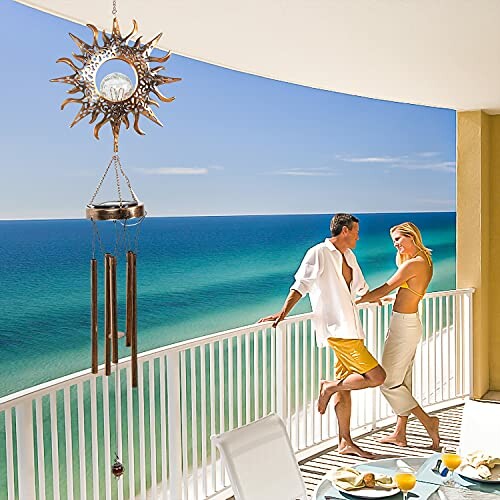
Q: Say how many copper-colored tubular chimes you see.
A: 5